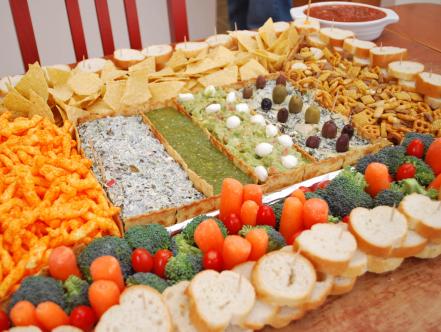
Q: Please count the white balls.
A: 12